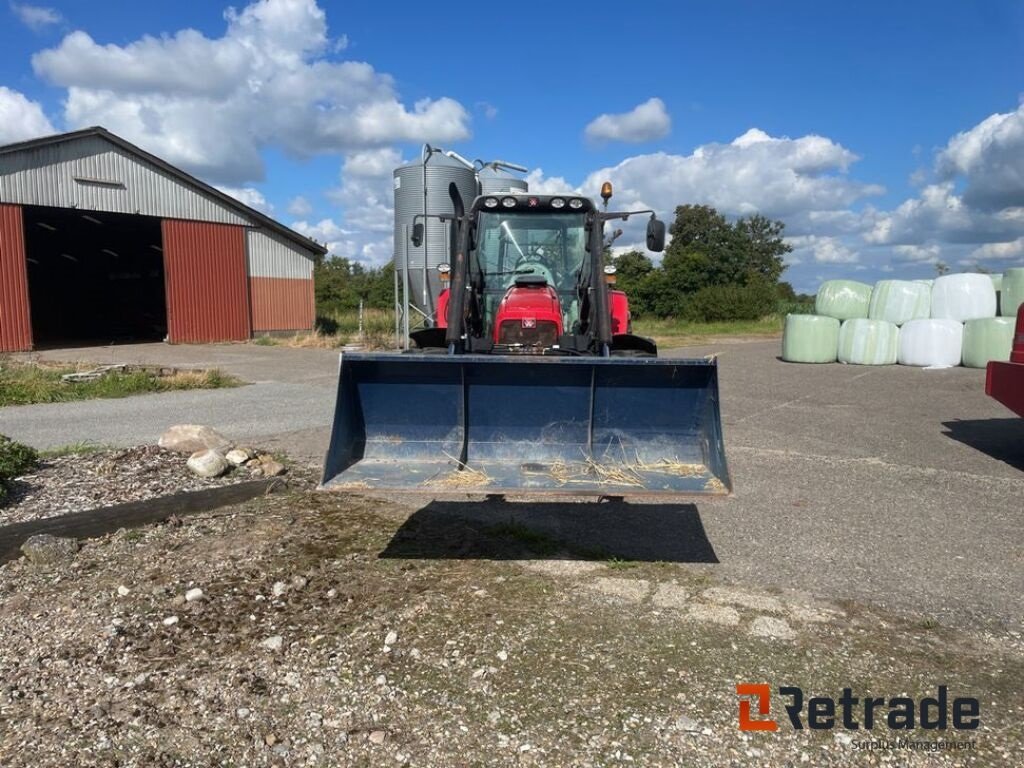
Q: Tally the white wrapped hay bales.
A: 2